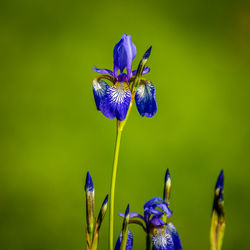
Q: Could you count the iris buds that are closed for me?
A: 6